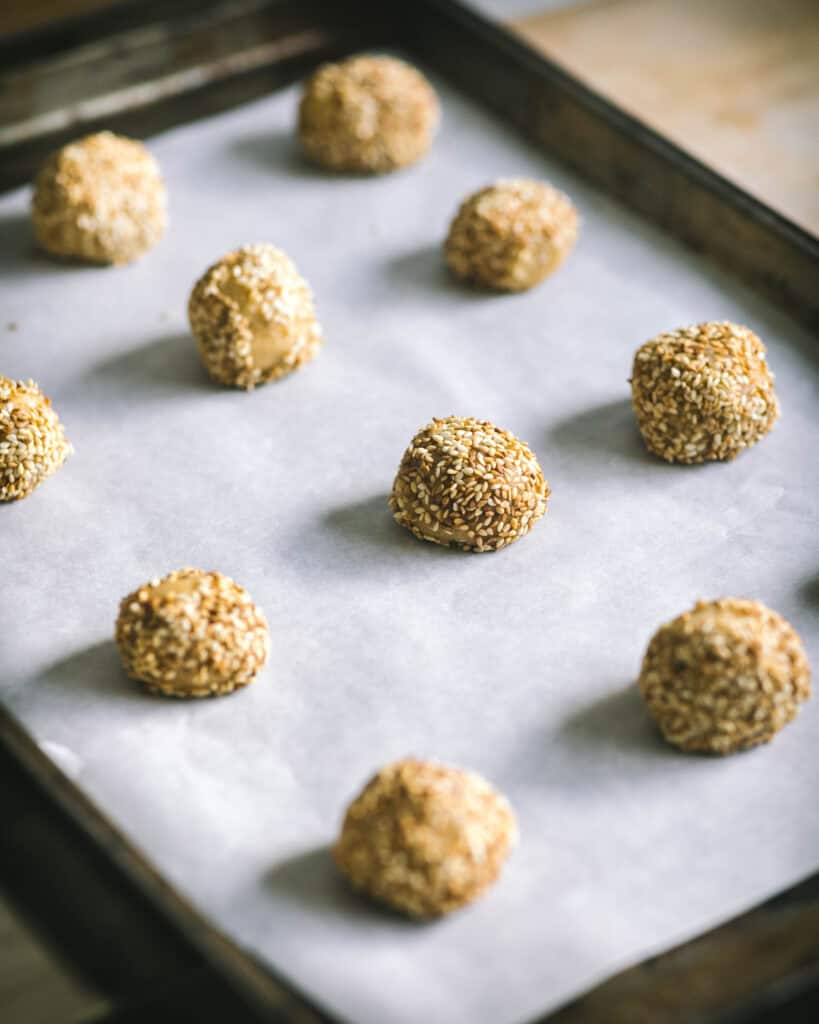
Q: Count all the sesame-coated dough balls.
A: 10